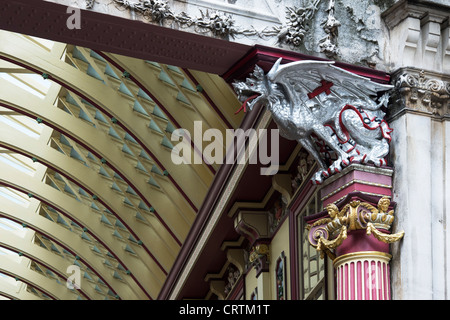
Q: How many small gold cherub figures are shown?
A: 2